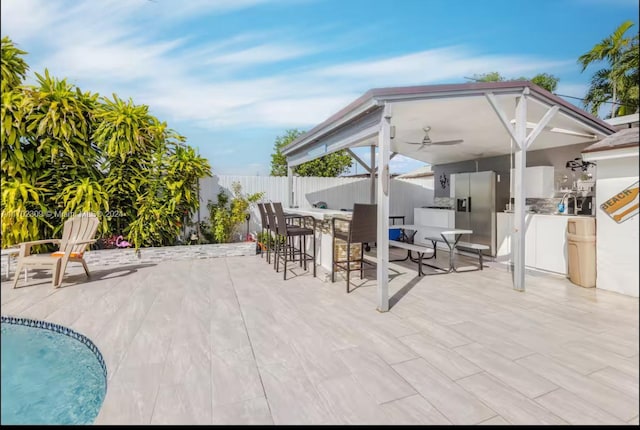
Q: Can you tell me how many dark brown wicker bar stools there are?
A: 4